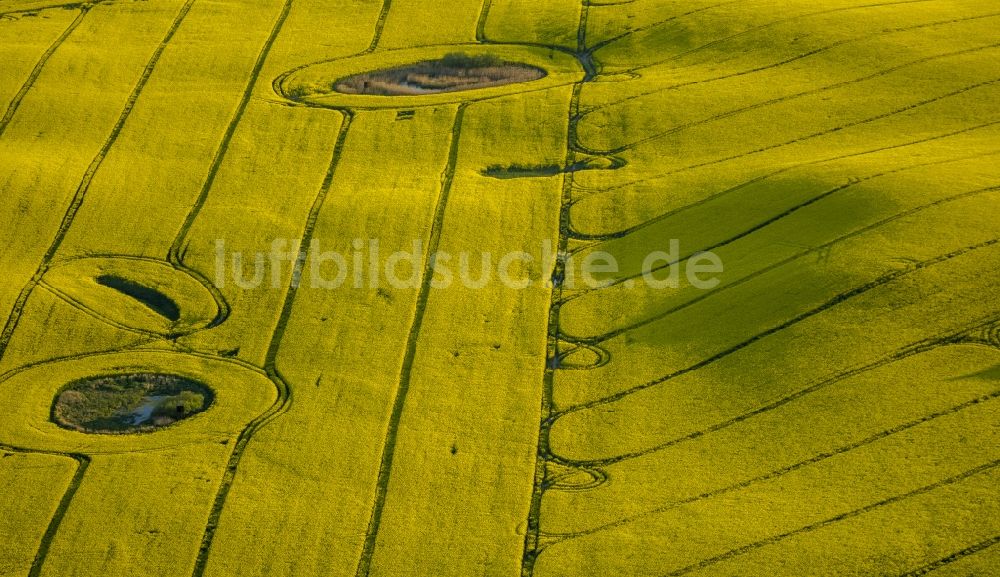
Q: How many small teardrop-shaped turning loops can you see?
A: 3